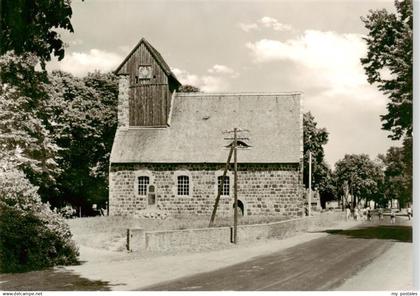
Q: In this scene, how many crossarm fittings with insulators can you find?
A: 2